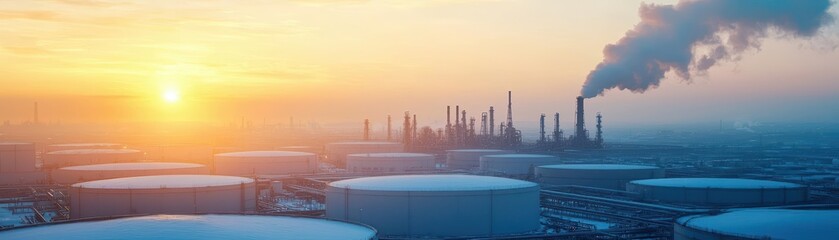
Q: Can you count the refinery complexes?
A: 1